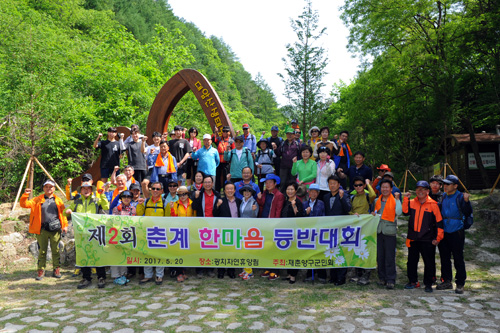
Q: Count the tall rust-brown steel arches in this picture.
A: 1